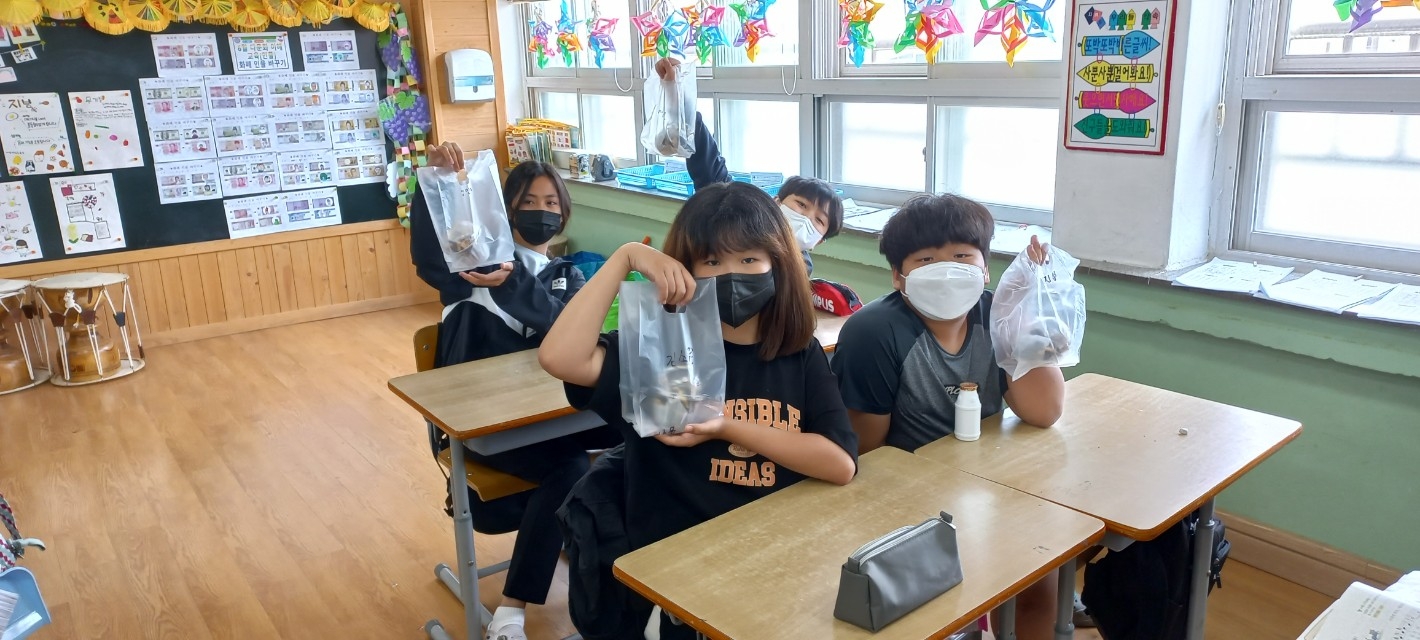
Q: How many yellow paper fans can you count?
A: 11